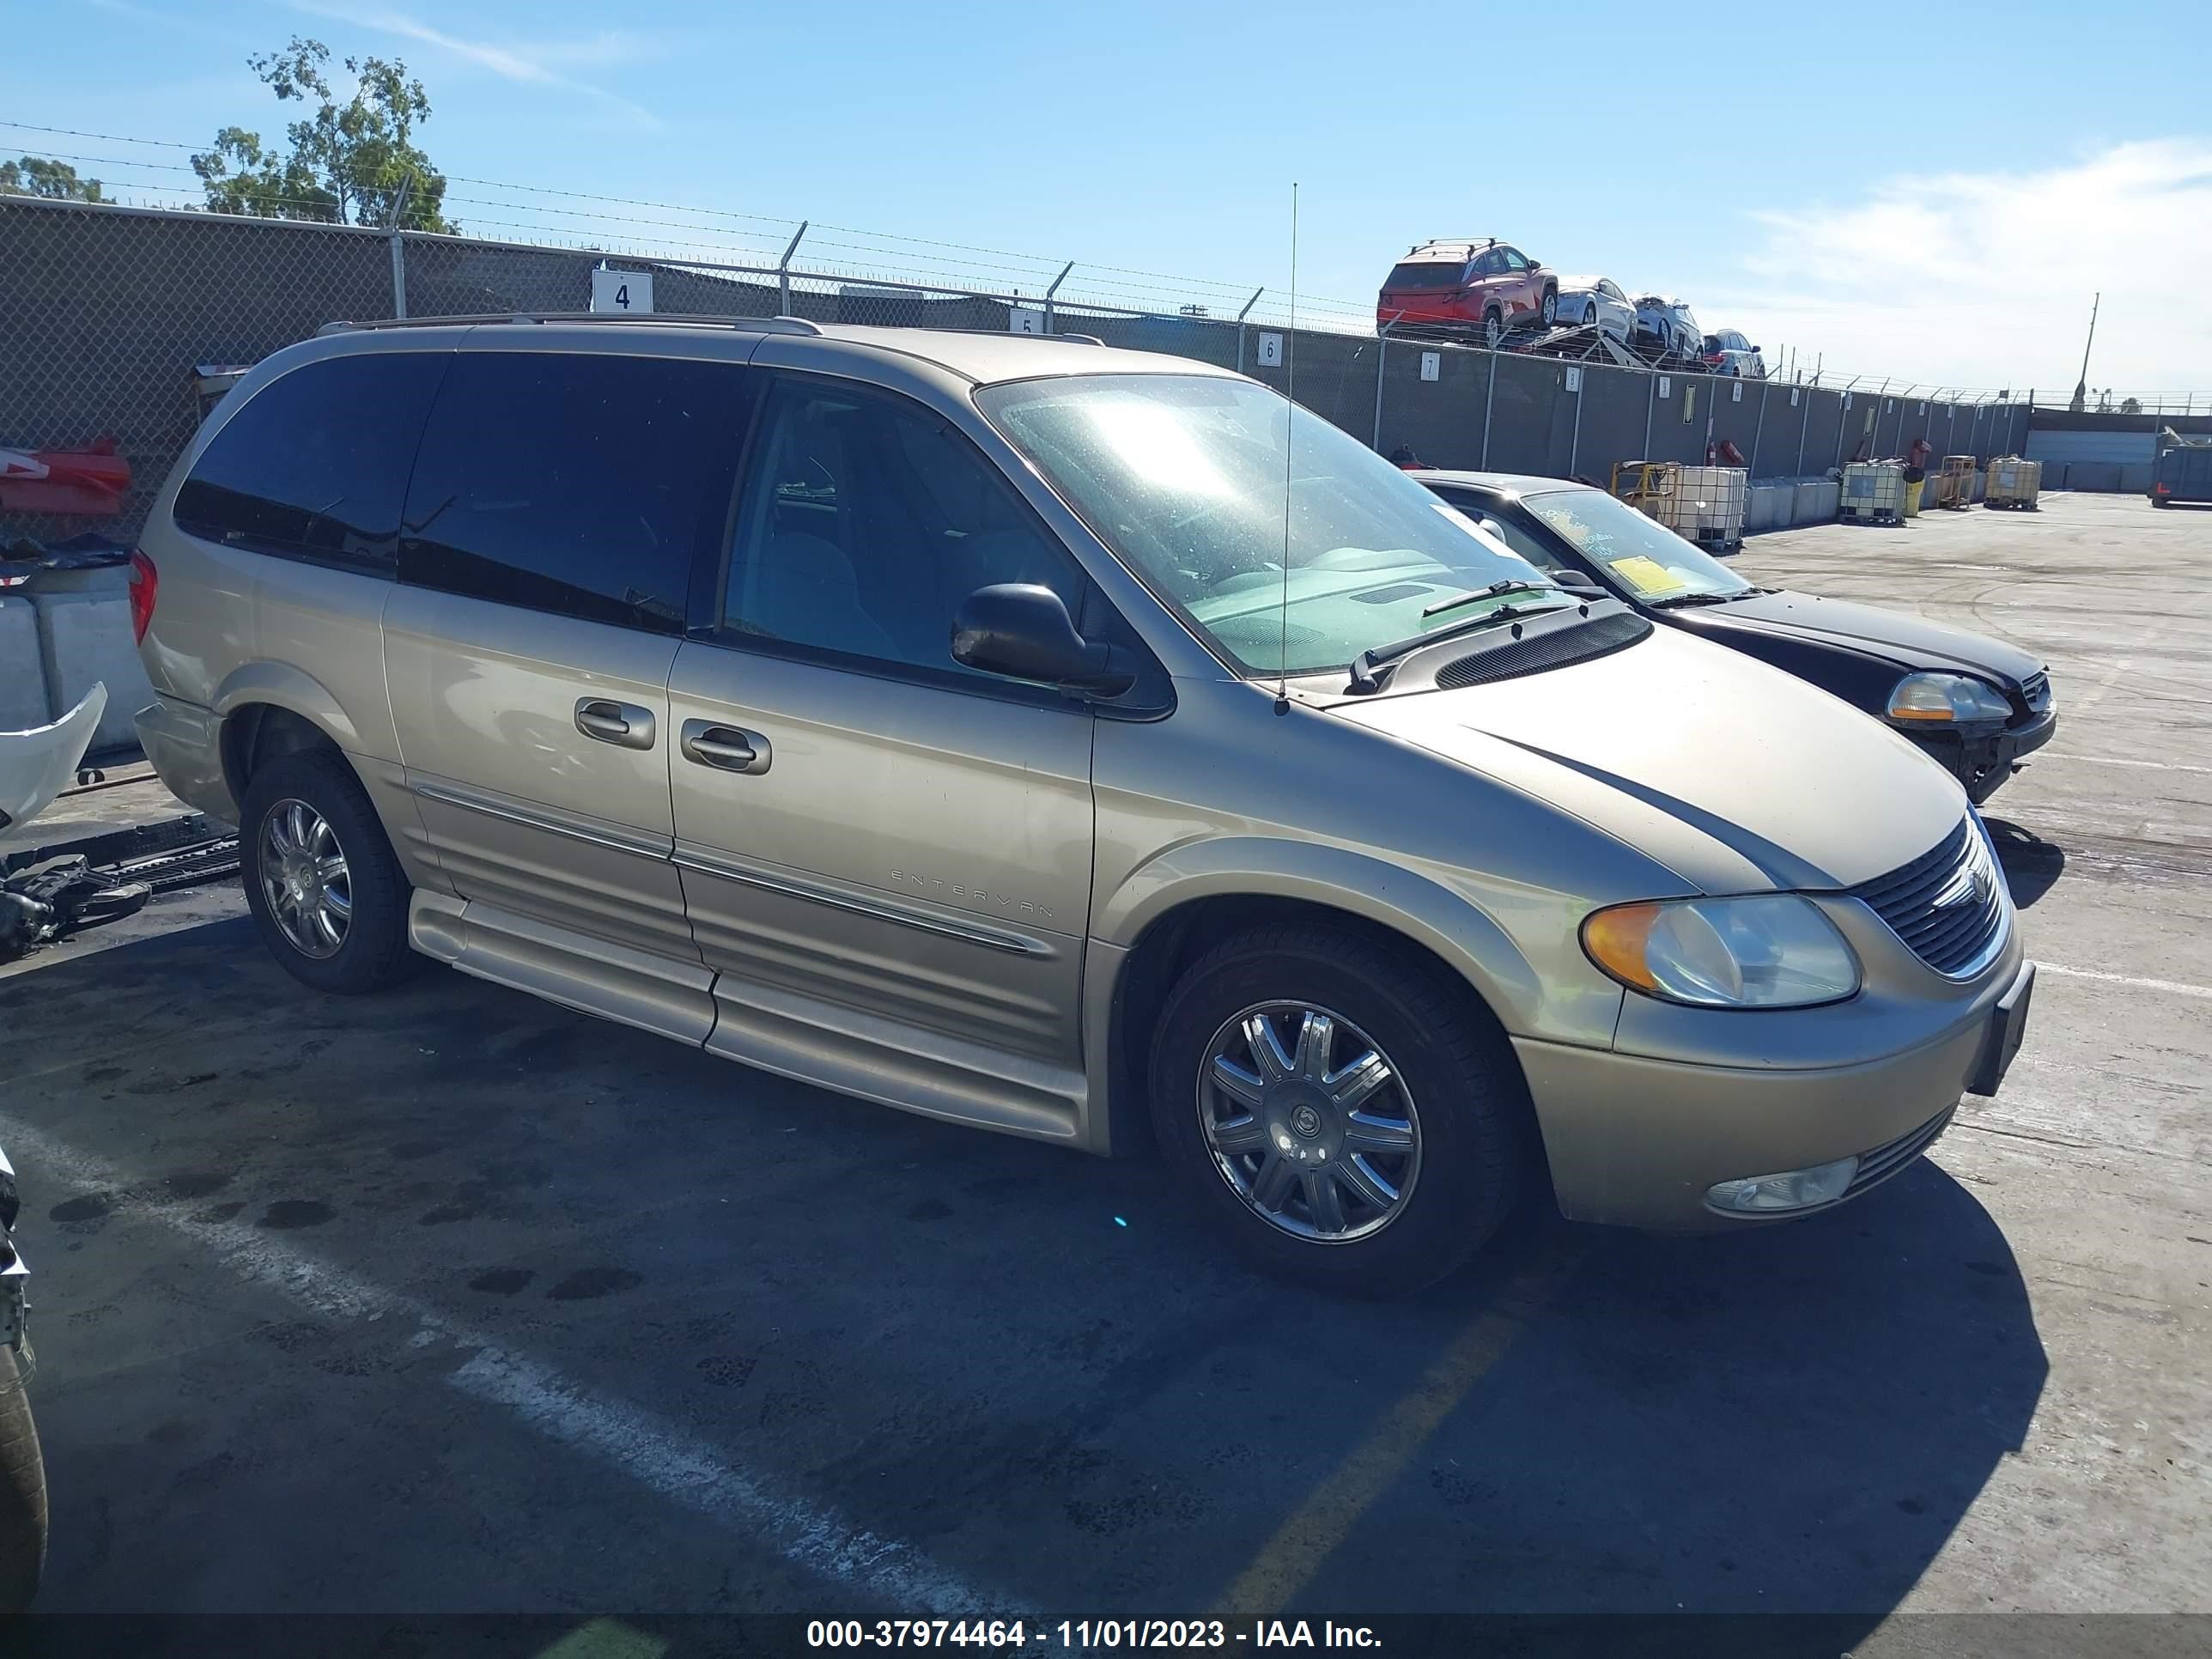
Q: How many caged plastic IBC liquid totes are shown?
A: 3